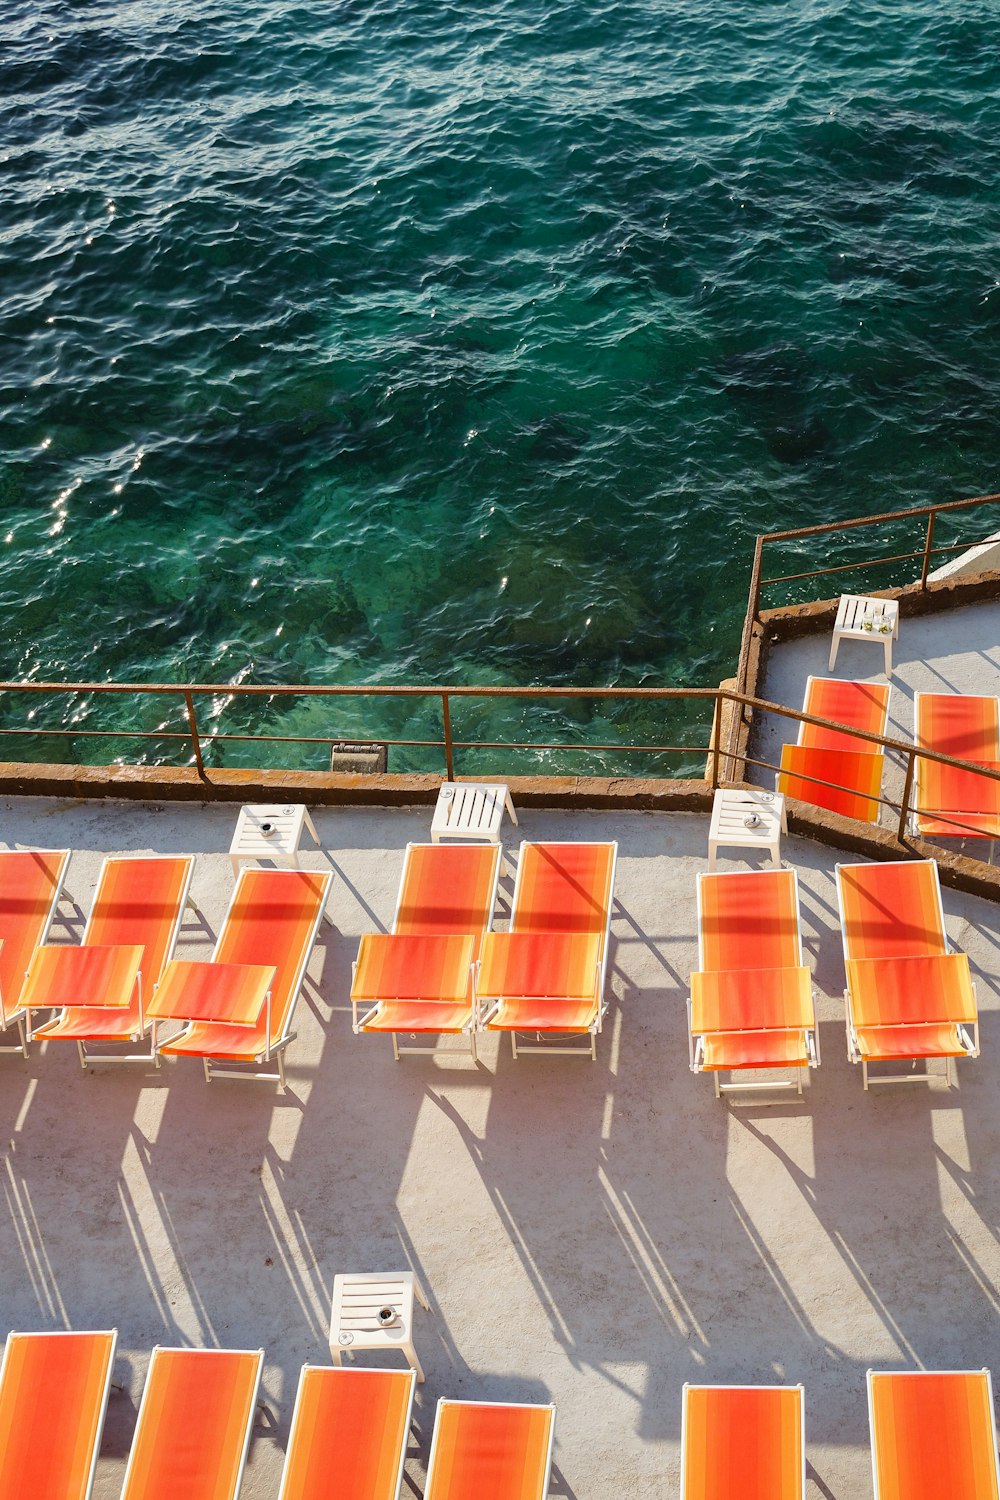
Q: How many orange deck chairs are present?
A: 15